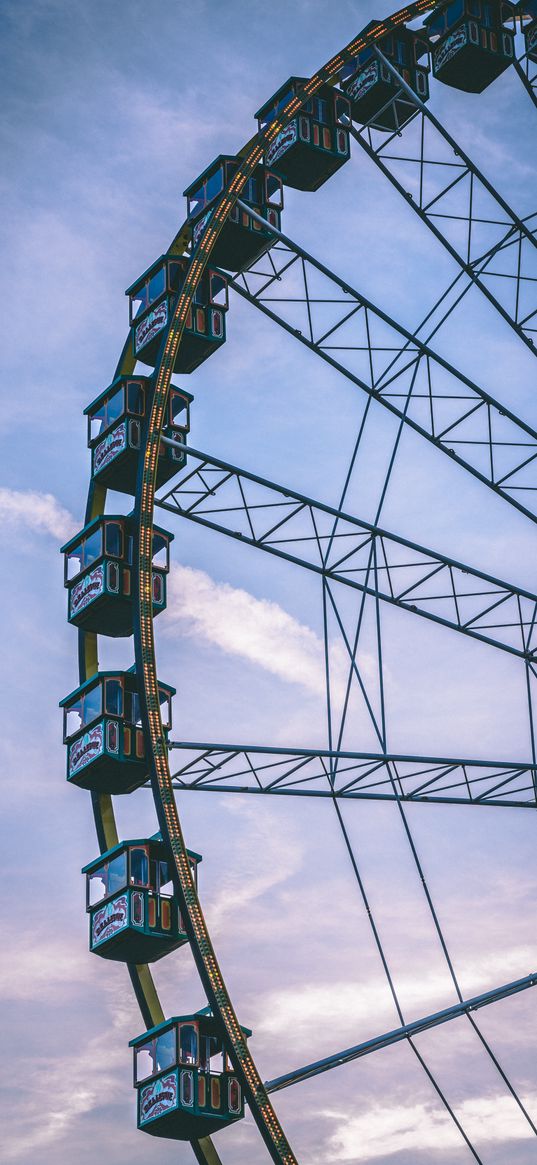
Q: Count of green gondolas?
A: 11